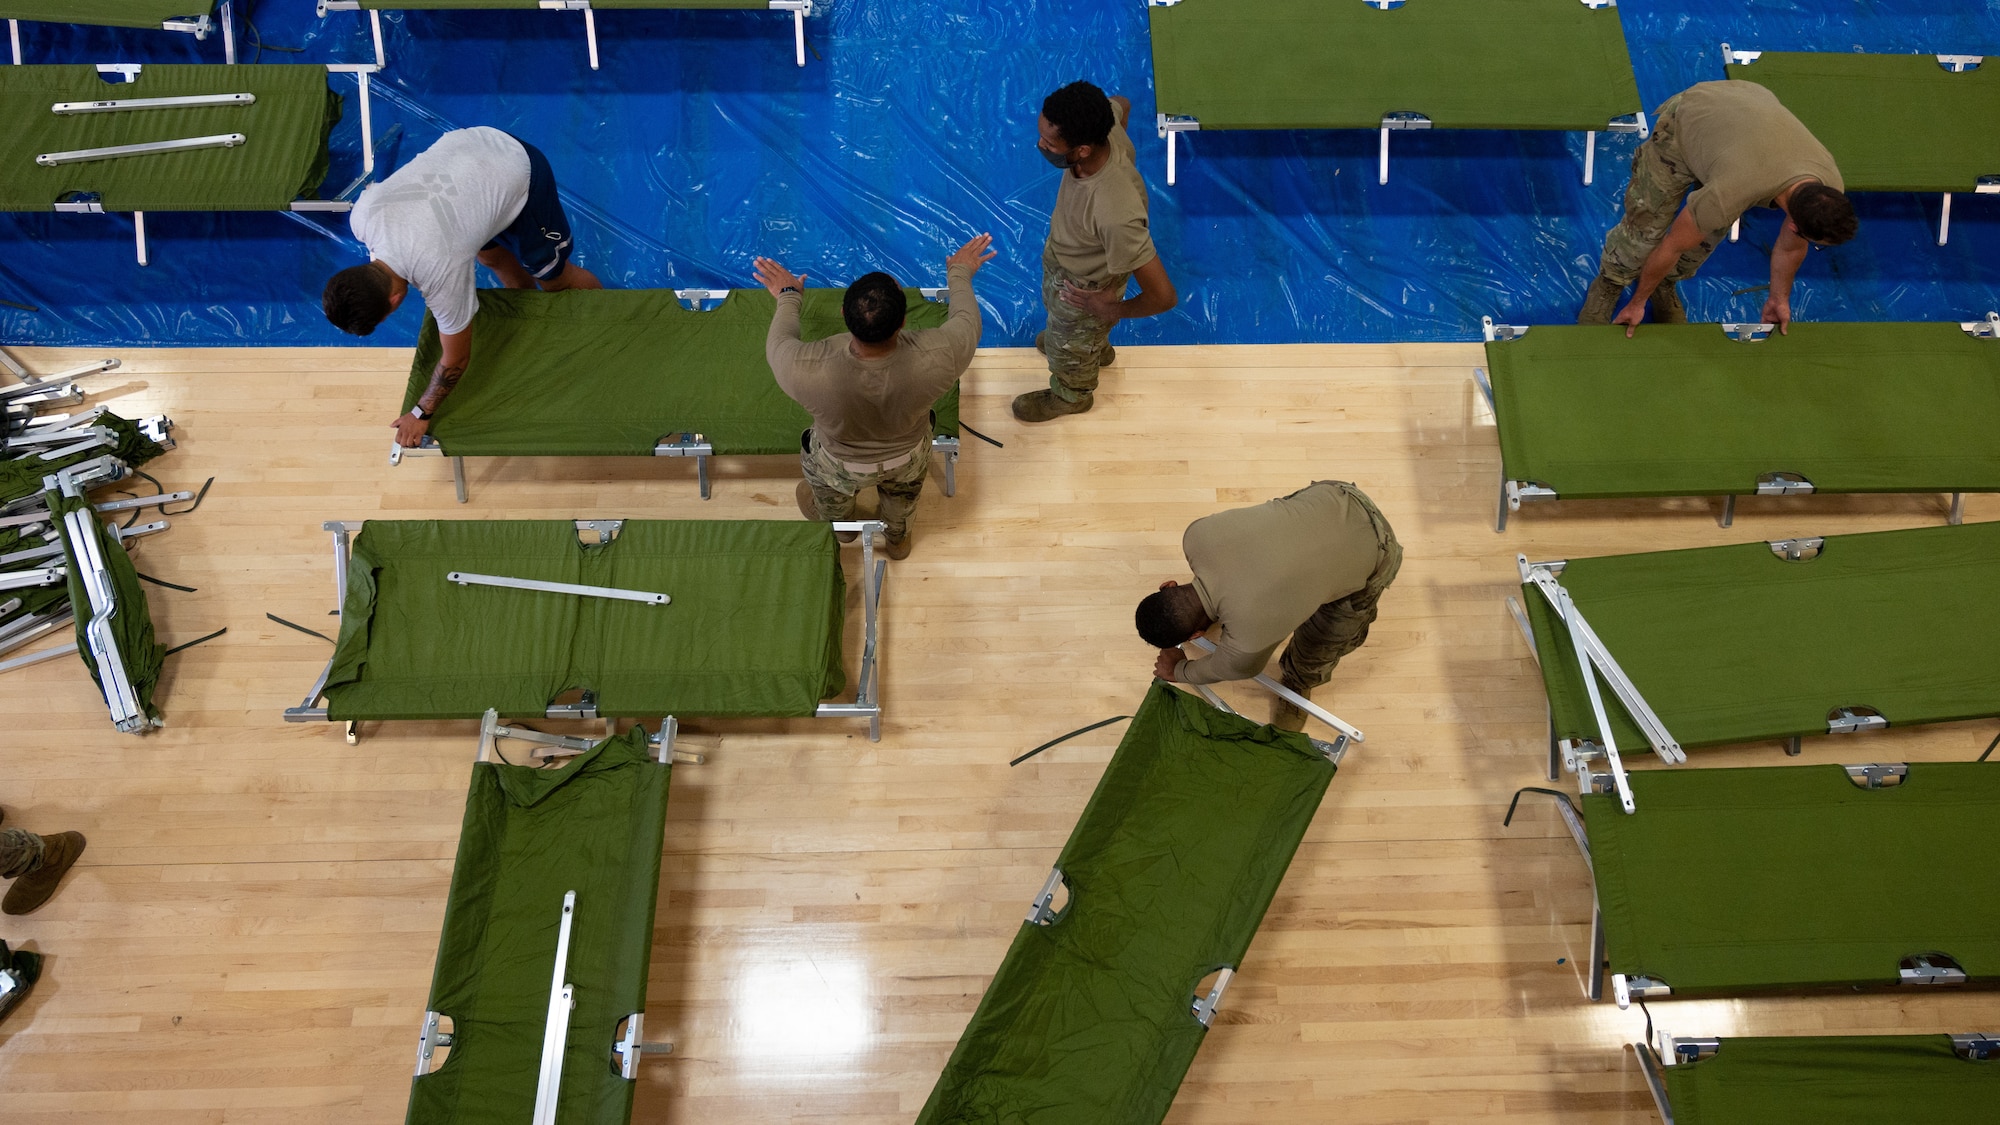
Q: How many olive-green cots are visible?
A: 13